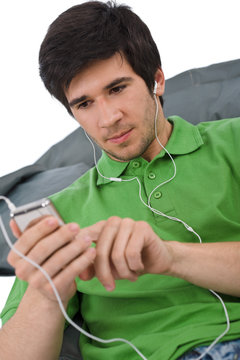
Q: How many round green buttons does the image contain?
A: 3